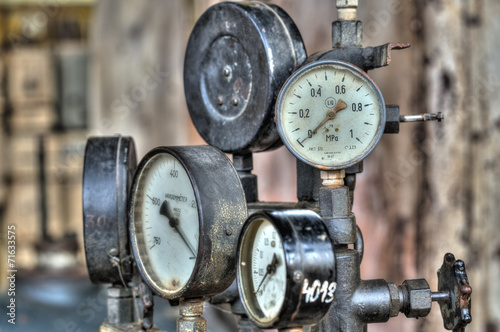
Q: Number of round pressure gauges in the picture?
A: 5